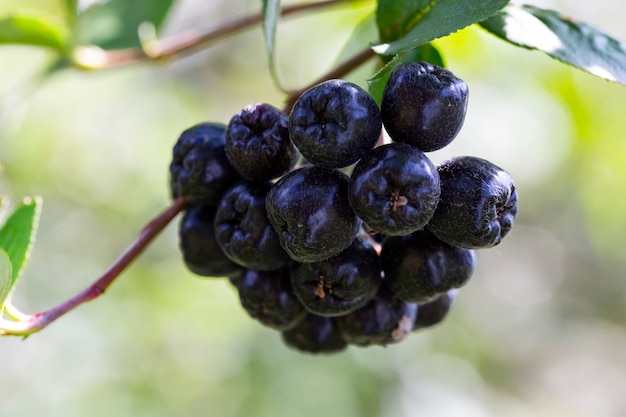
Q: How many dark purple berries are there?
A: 15